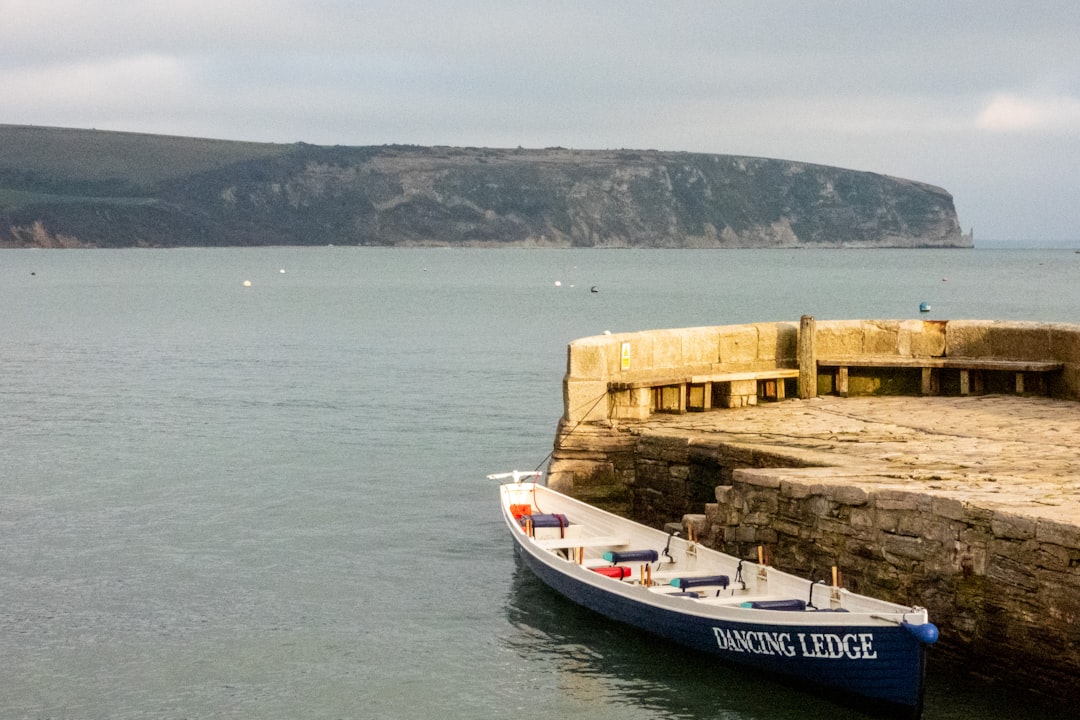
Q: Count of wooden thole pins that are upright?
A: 12